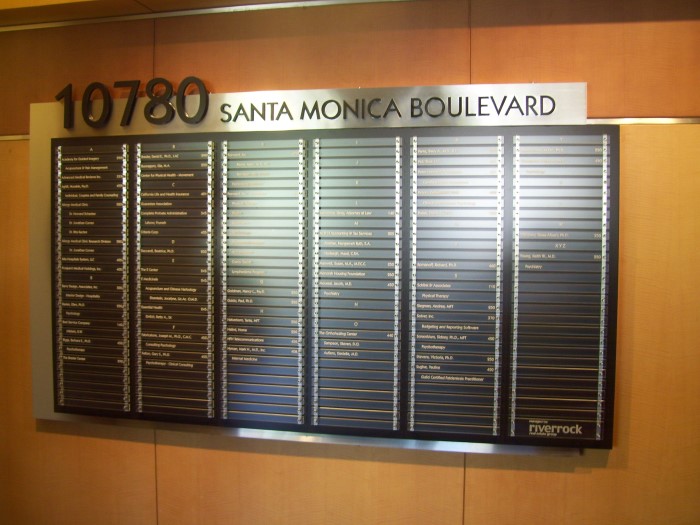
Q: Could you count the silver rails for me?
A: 12